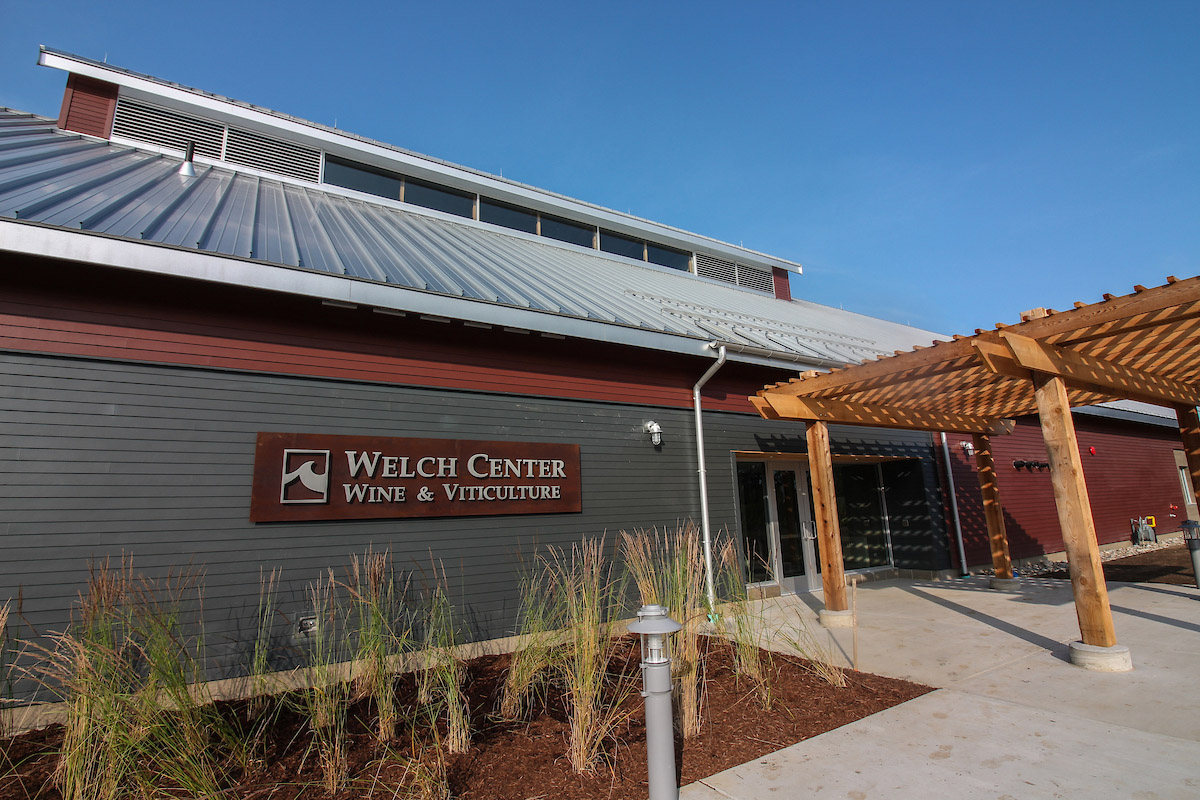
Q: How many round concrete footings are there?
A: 3